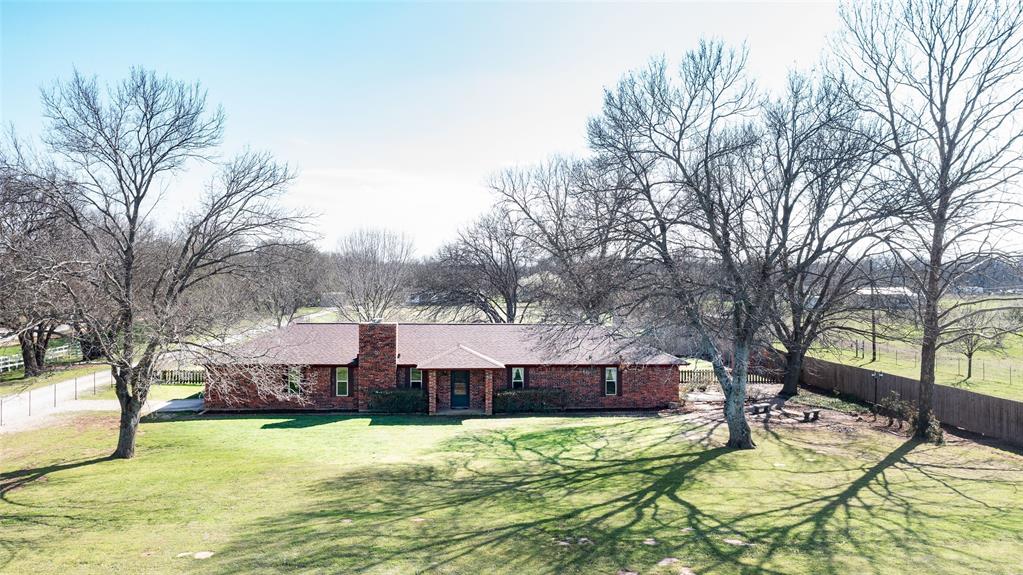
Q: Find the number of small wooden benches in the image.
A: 2